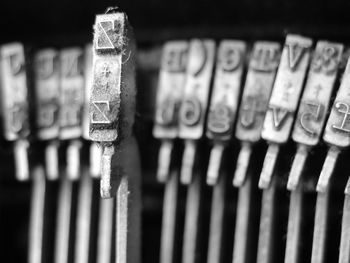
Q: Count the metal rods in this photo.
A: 13